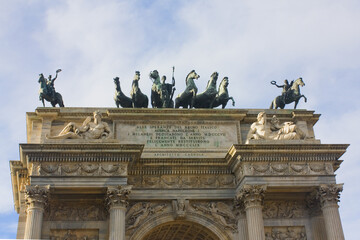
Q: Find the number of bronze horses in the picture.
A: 8